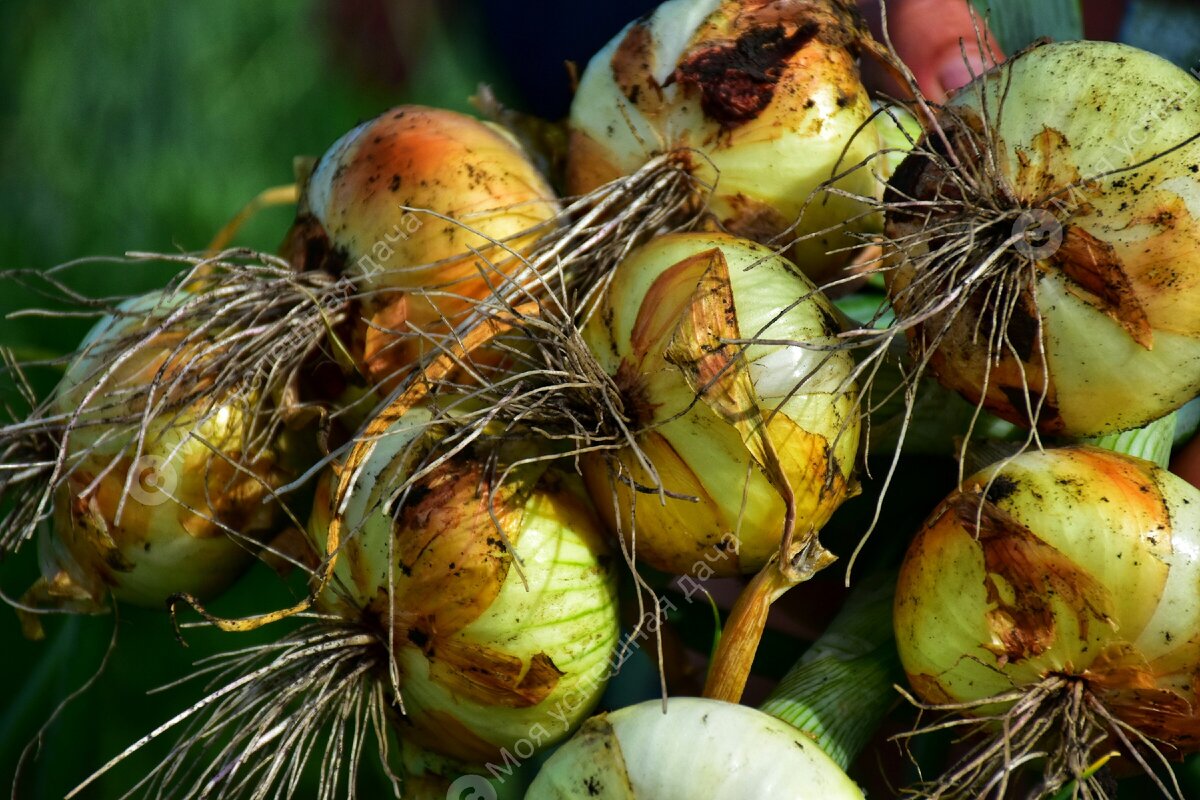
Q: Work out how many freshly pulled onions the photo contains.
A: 8